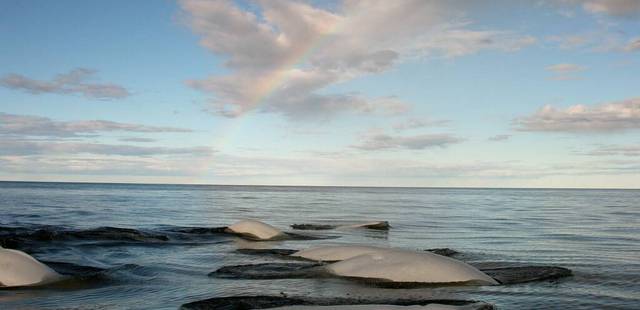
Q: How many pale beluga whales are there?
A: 6